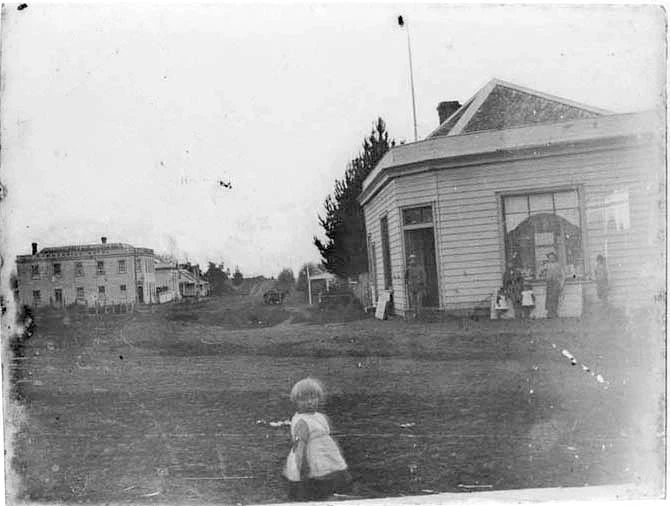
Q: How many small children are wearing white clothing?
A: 3